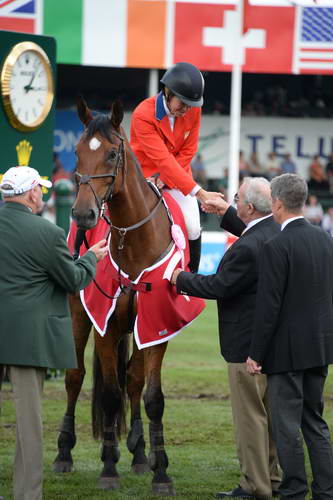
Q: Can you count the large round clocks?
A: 1